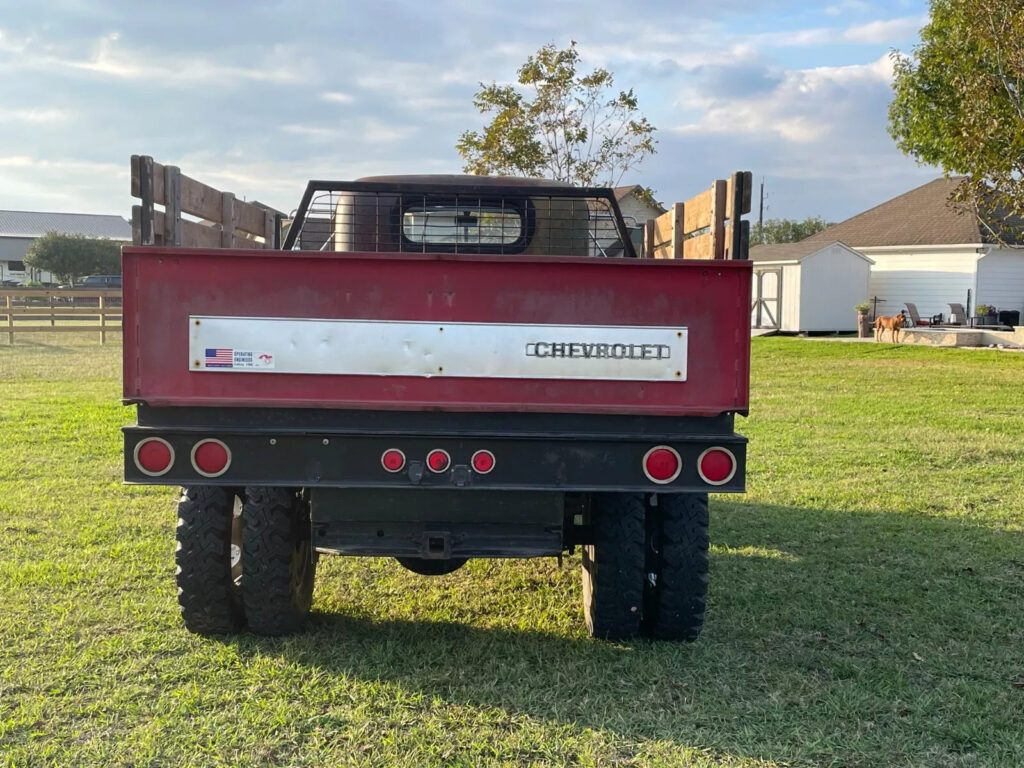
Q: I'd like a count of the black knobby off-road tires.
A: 4